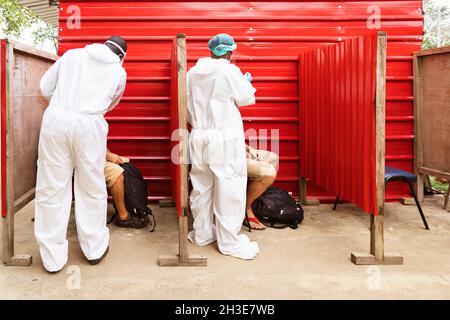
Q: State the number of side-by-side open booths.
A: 3